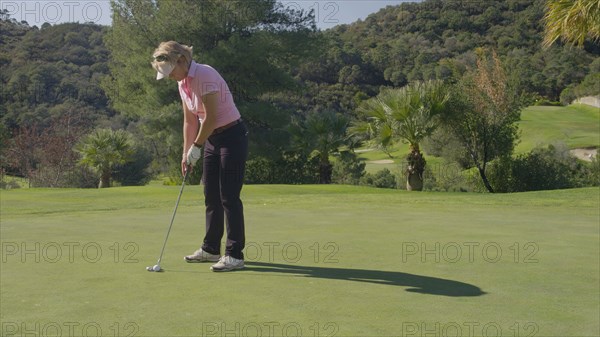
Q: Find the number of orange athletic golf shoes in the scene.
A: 0